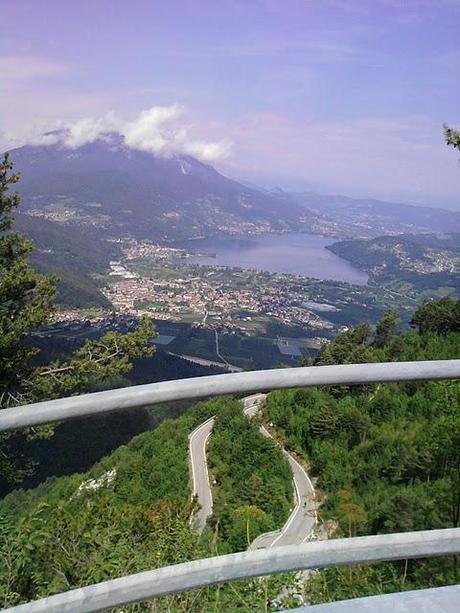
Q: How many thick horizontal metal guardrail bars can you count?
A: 2